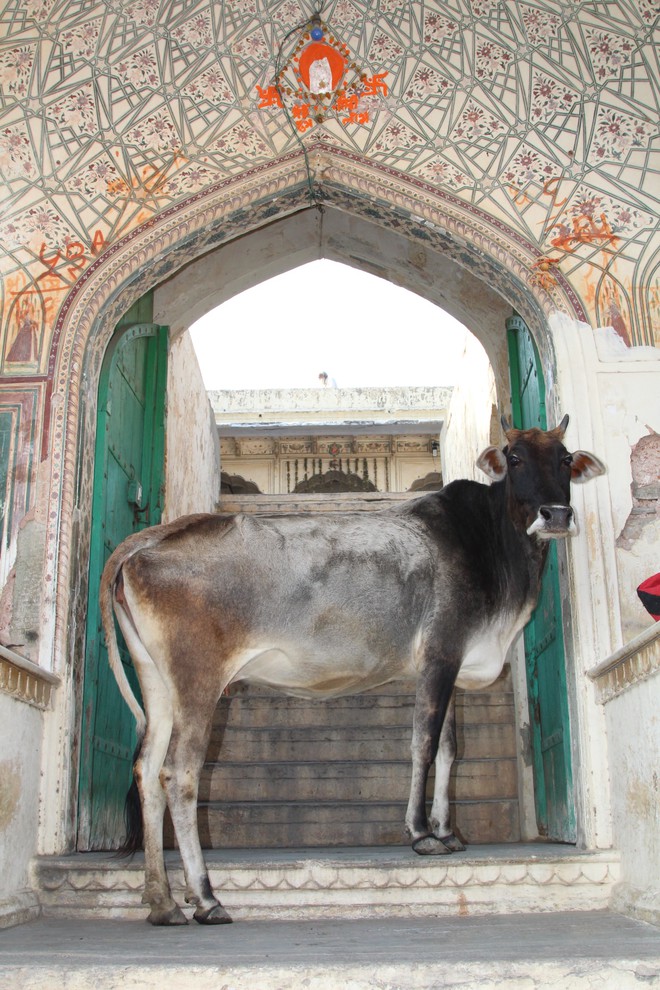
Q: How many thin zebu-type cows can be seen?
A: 1